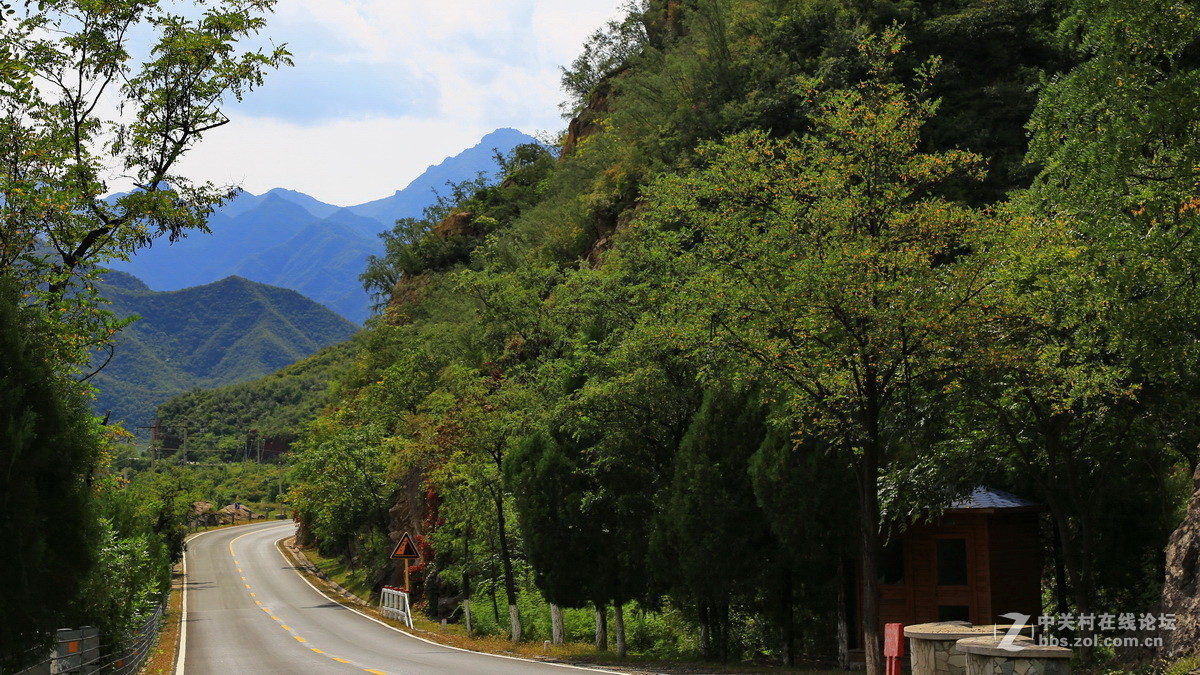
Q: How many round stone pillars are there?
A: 2